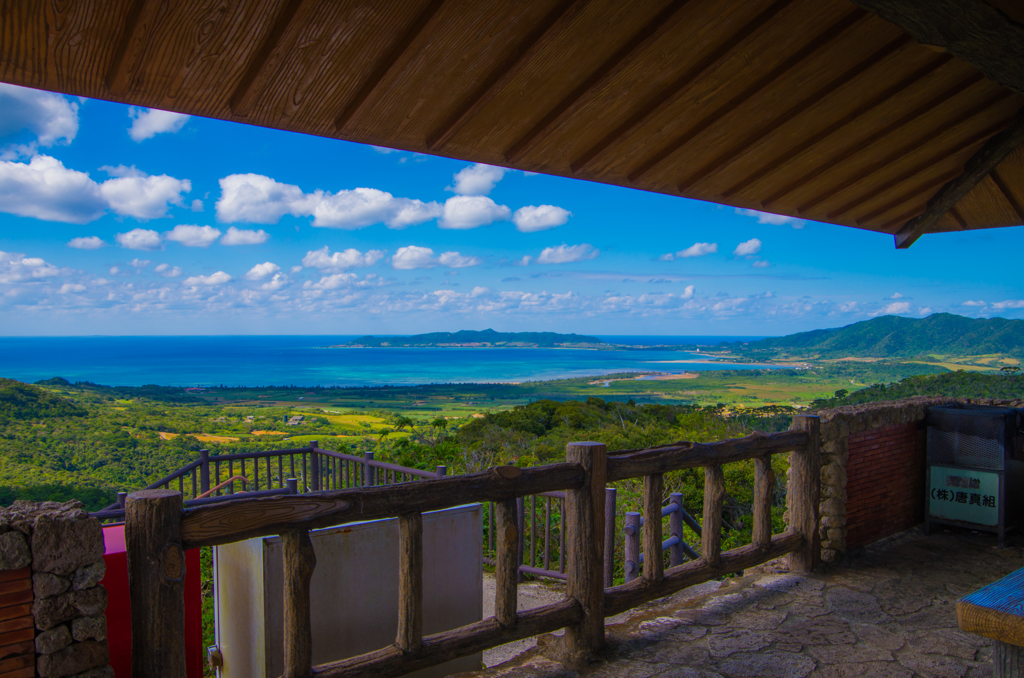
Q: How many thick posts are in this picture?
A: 3